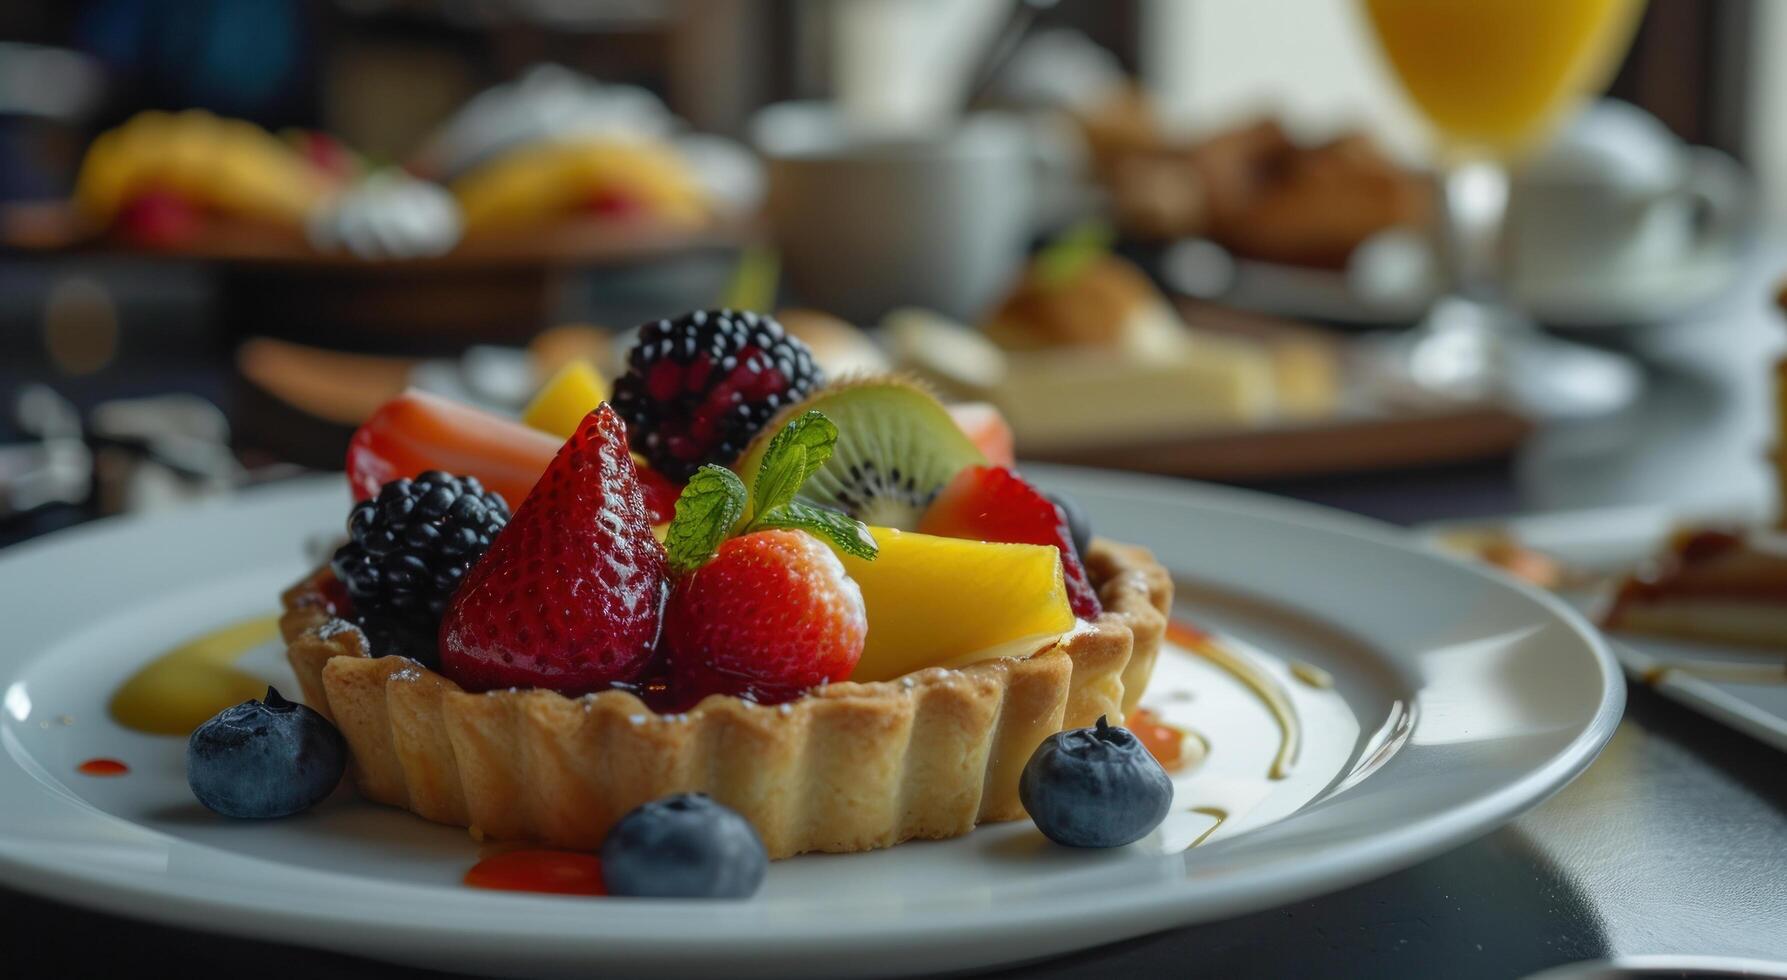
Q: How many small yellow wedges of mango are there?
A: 2